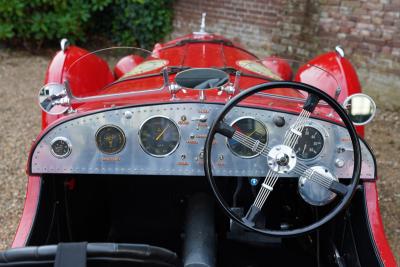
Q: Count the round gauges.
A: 5